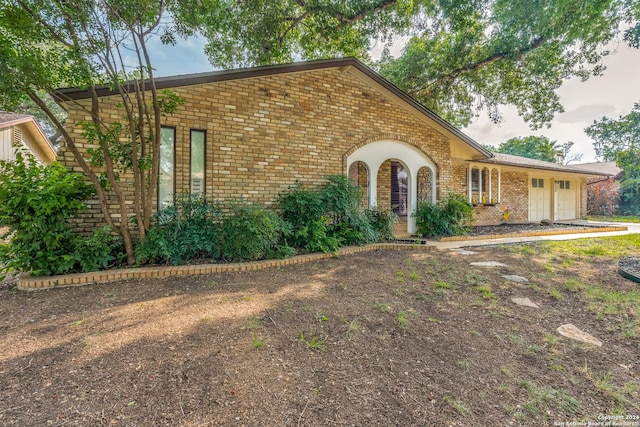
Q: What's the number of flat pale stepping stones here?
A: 5